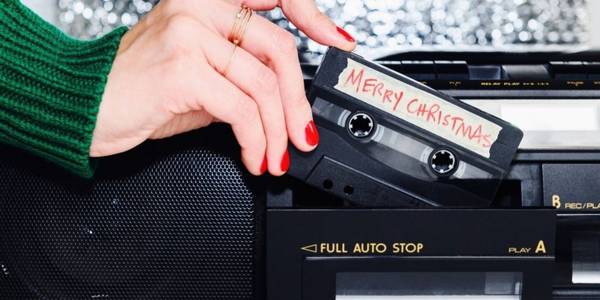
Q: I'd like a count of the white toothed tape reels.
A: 2